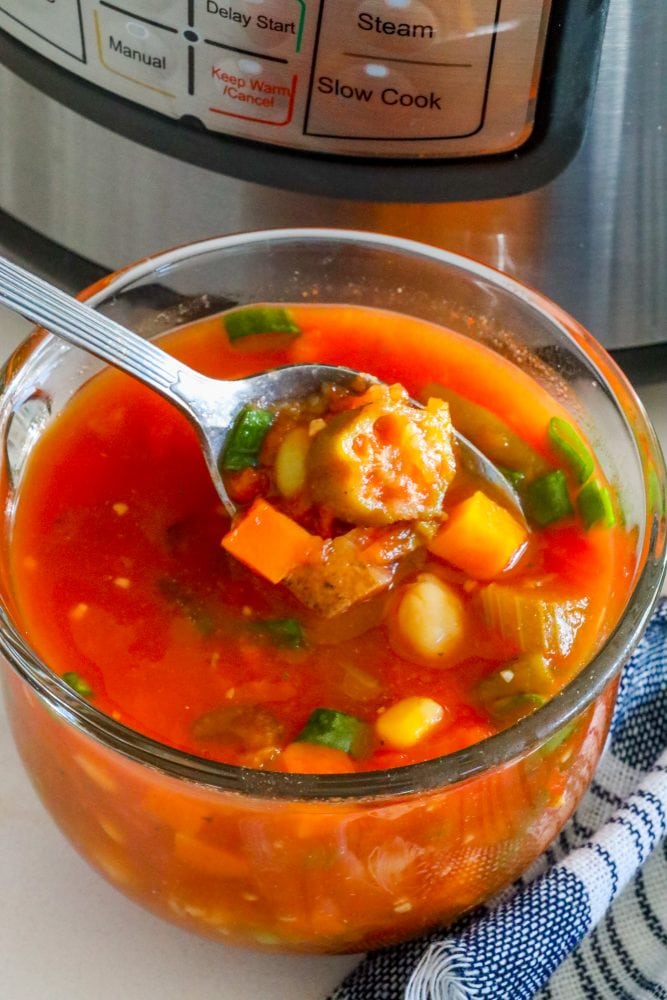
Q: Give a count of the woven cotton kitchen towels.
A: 1